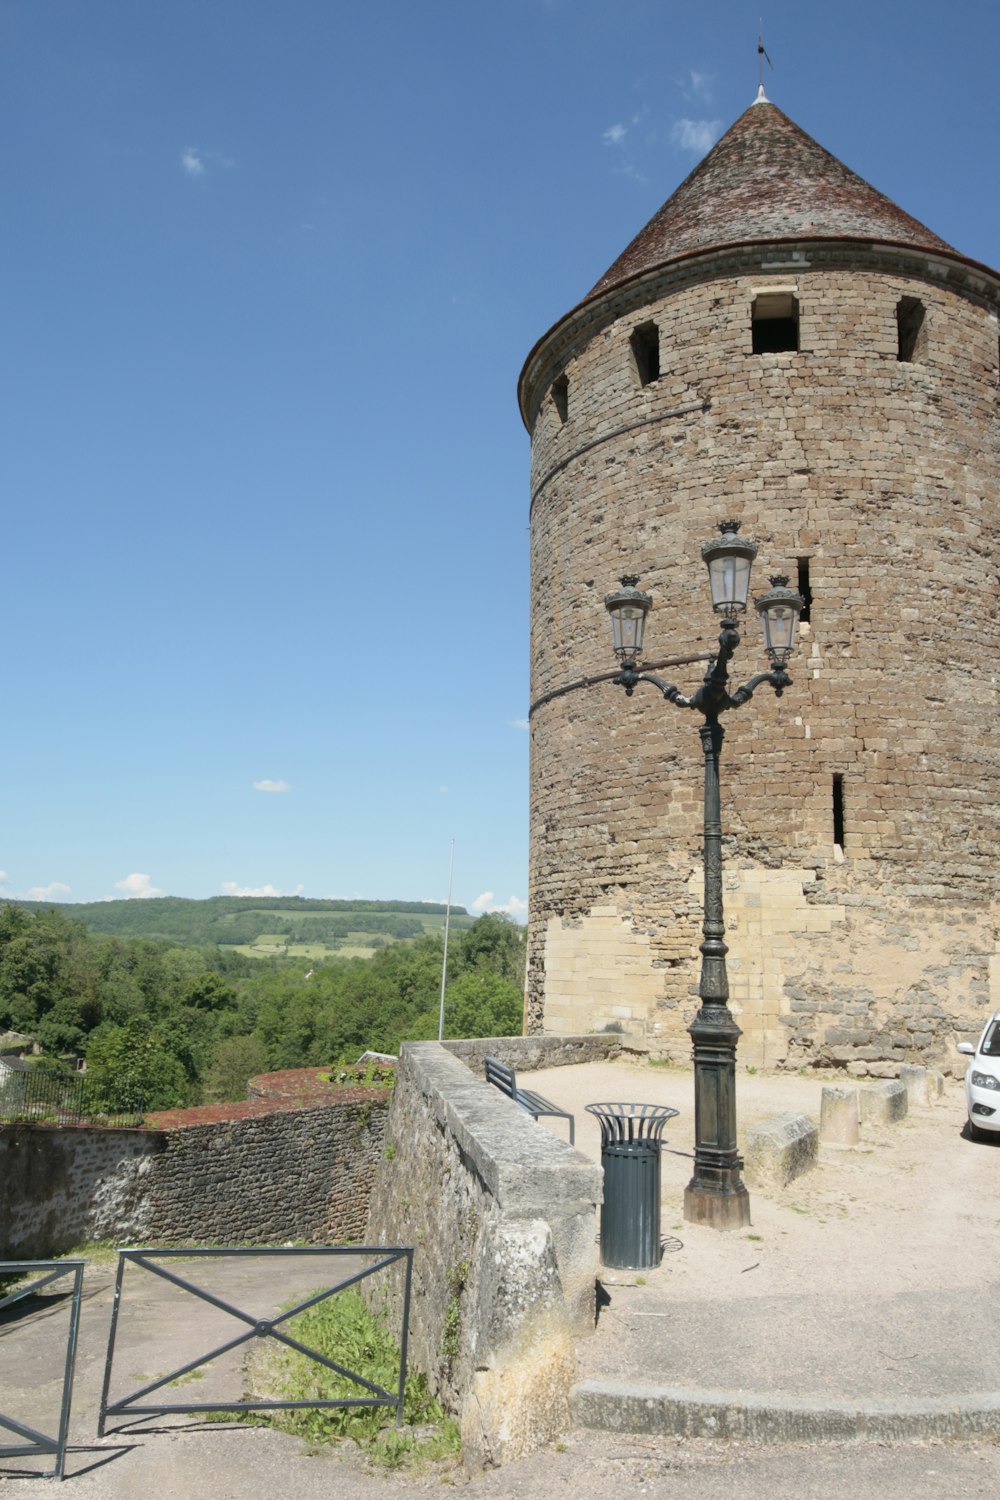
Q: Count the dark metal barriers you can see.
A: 2